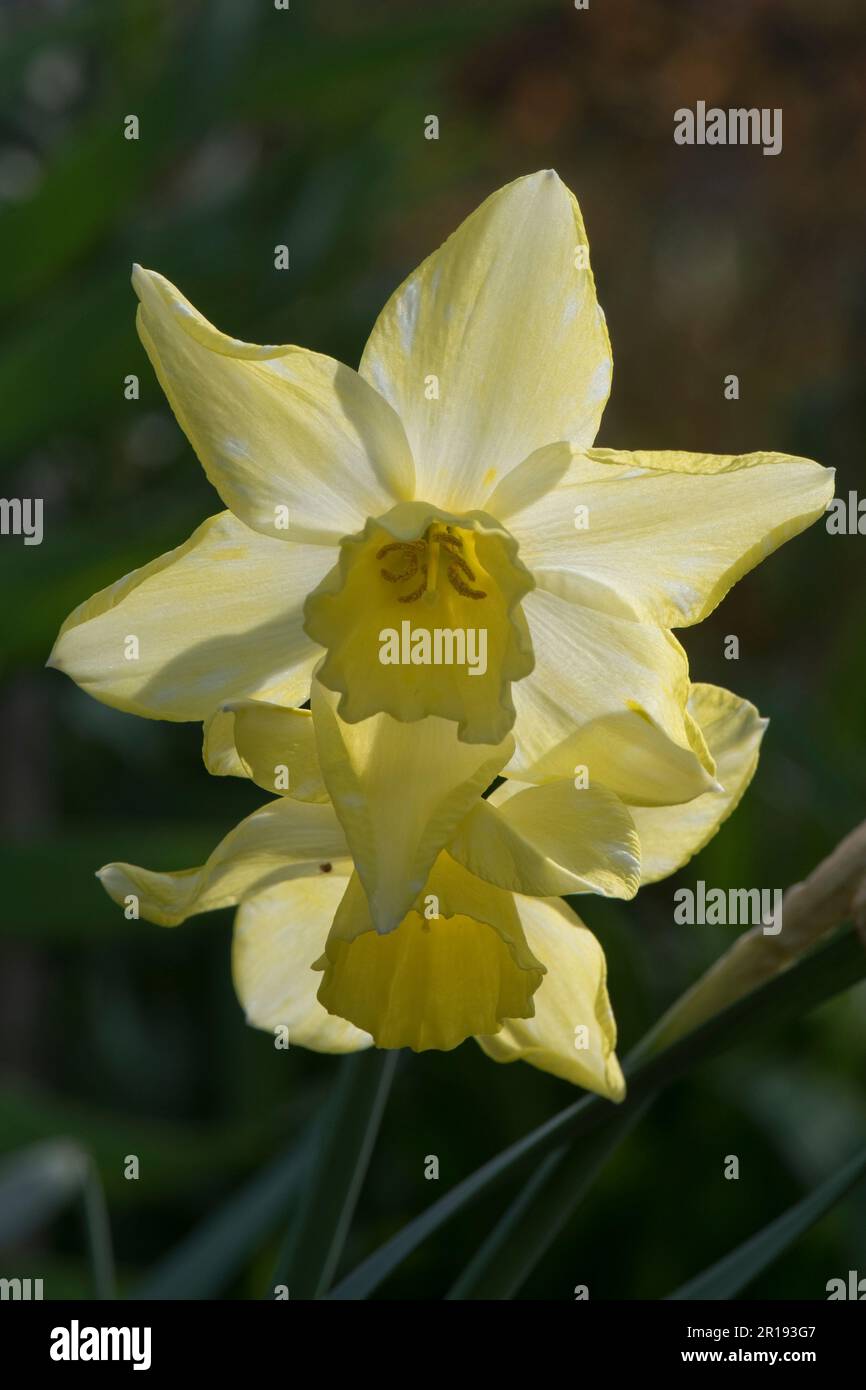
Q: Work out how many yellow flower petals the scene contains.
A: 12